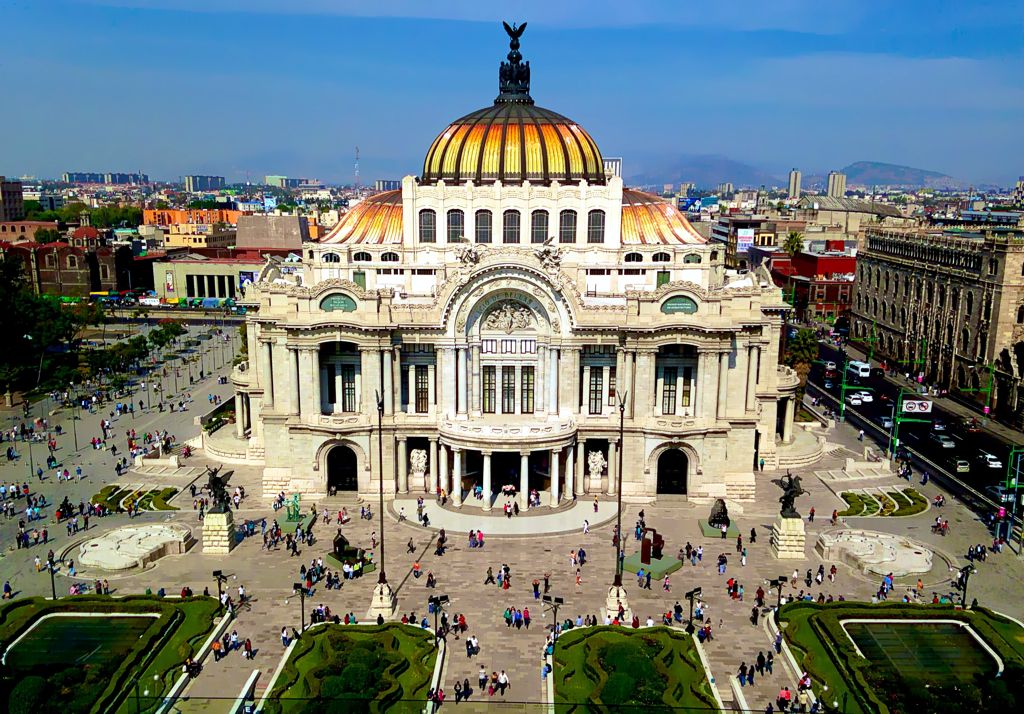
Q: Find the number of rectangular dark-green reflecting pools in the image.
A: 2